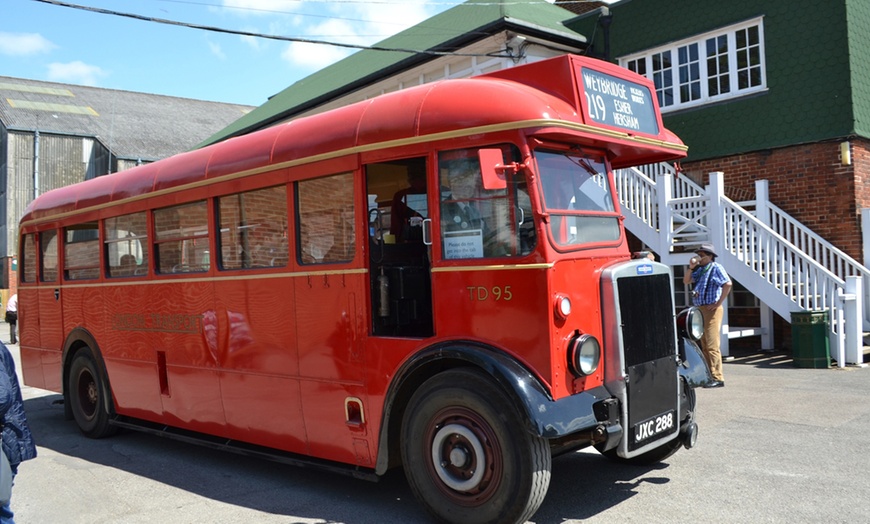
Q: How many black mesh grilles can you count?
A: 1